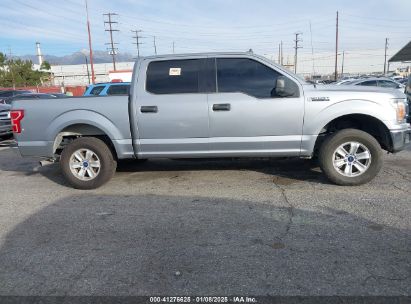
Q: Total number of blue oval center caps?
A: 2